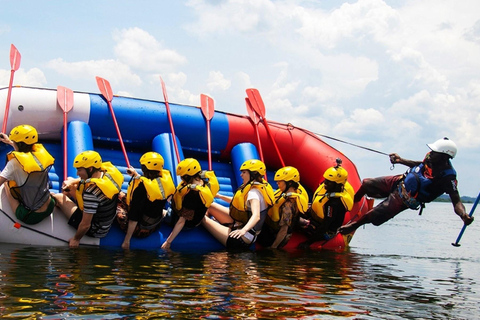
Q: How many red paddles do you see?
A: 7